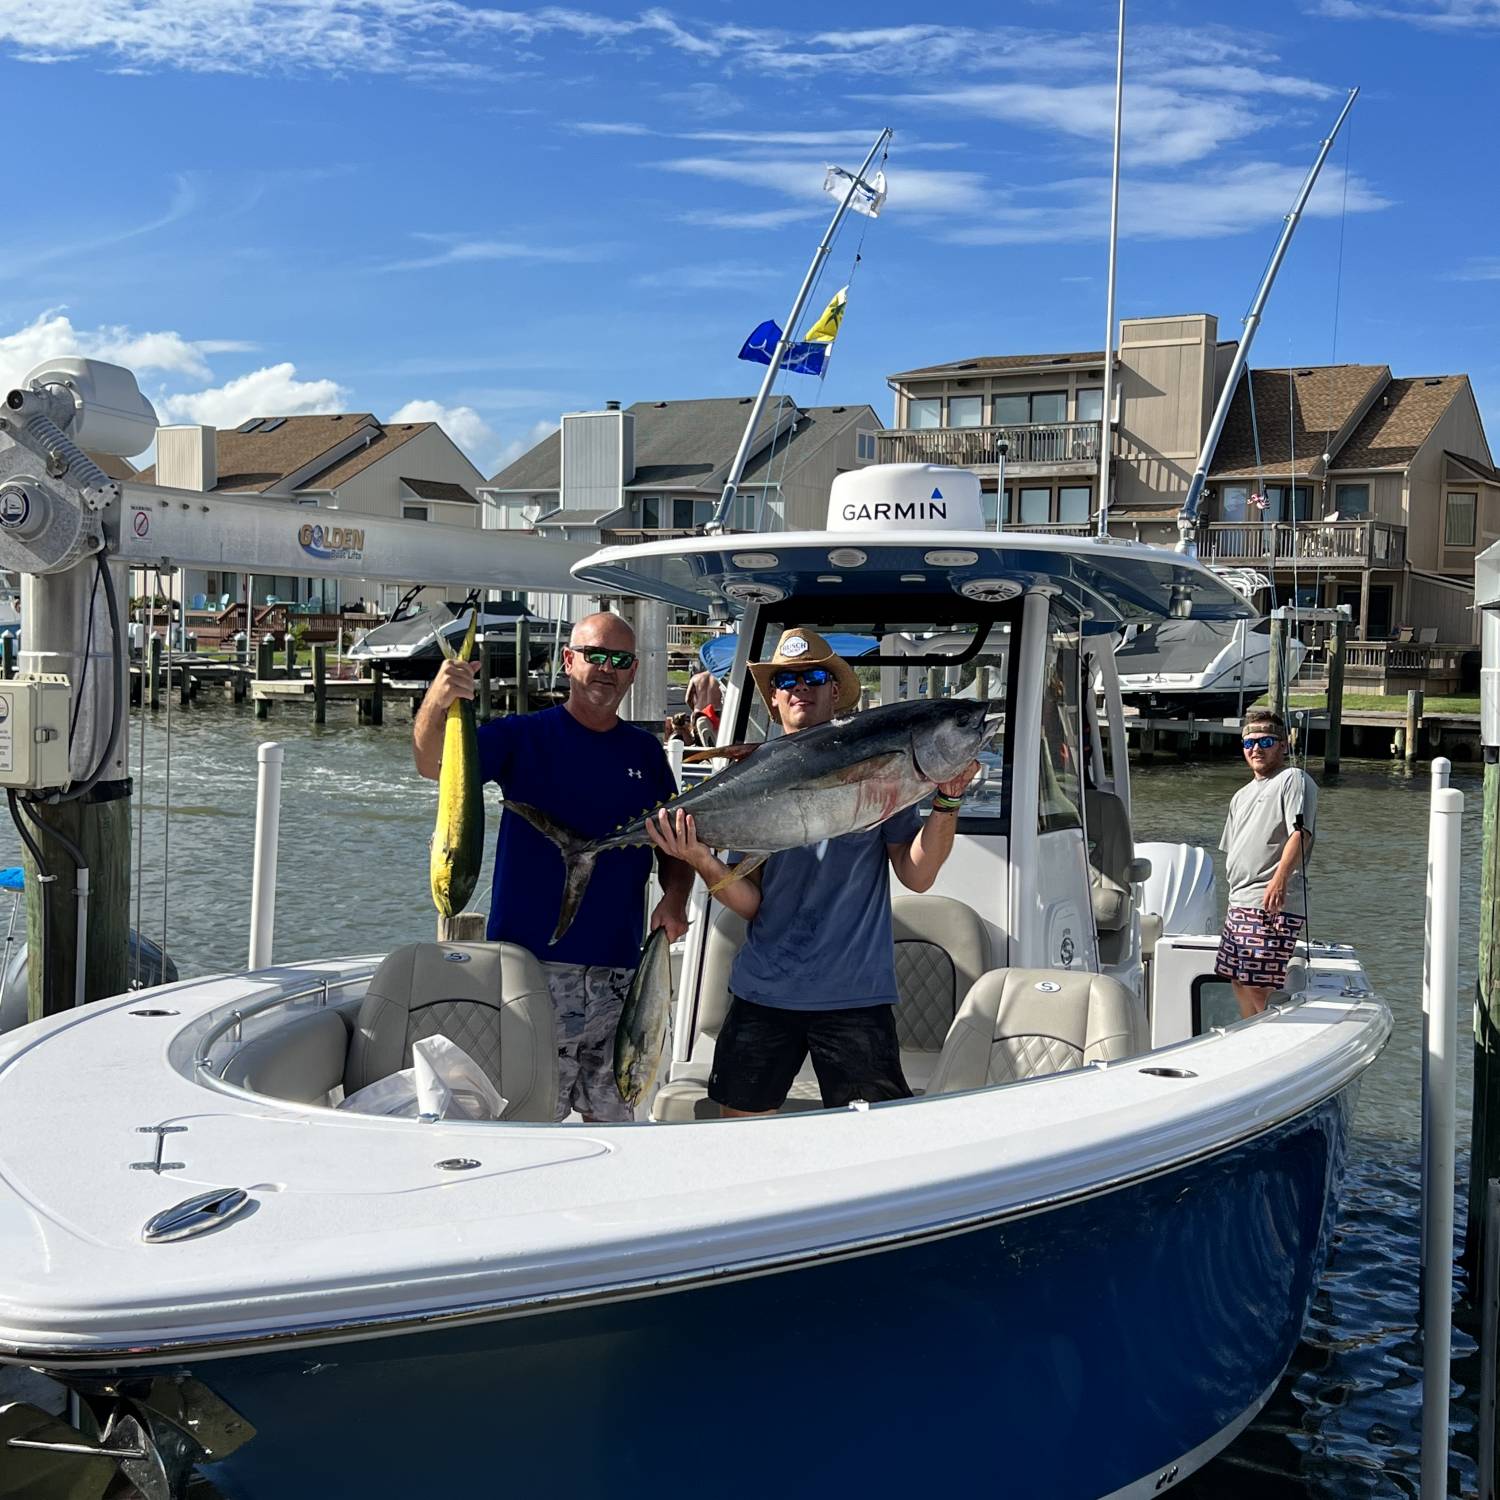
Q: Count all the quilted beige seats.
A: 3